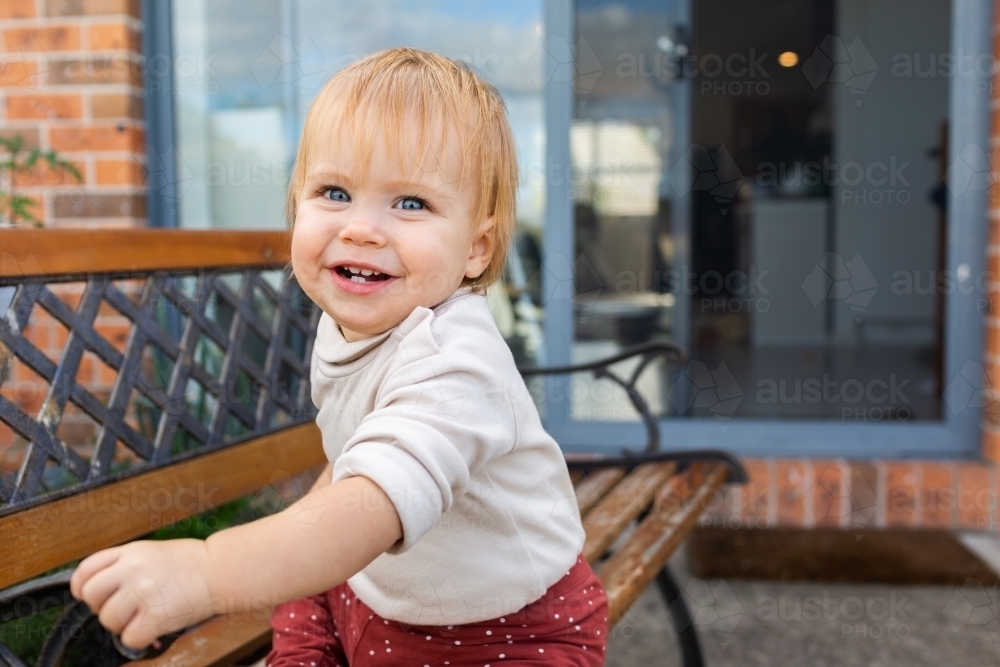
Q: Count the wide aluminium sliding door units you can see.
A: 1